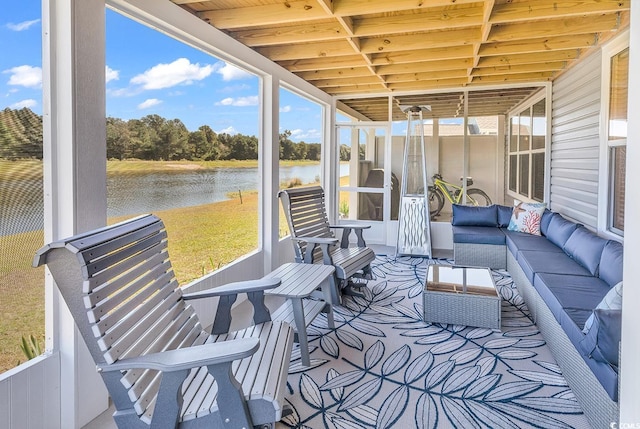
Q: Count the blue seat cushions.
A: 5